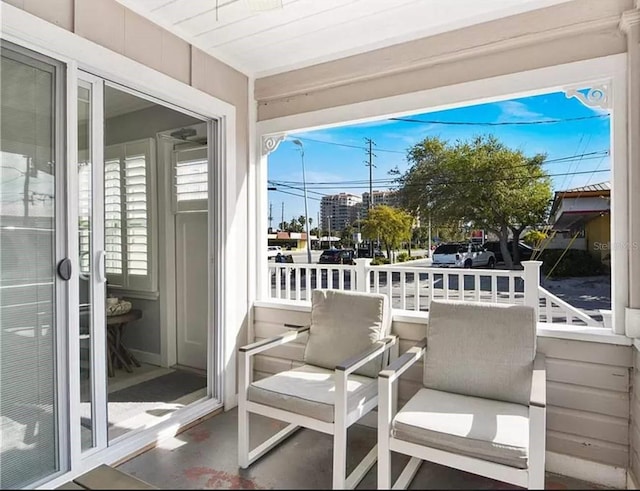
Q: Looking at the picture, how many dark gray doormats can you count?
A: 1